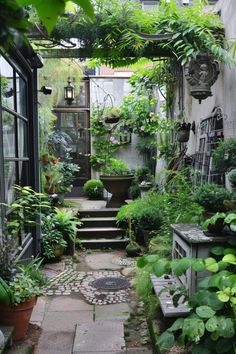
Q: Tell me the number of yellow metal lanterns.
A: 0